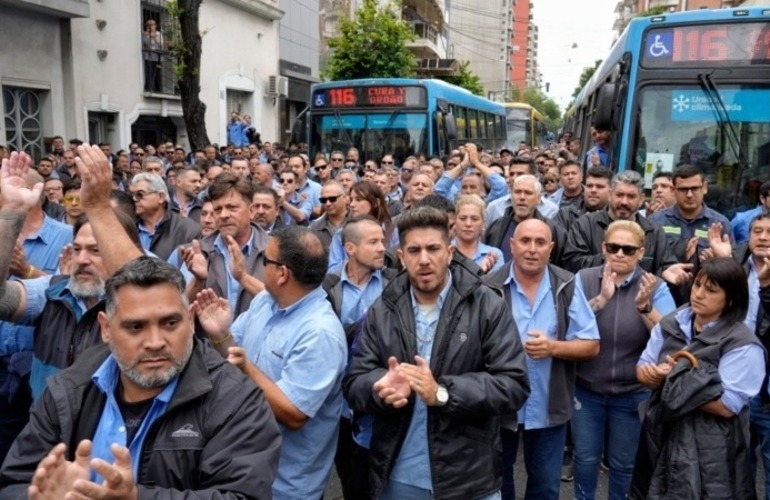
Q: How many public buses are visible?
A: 3